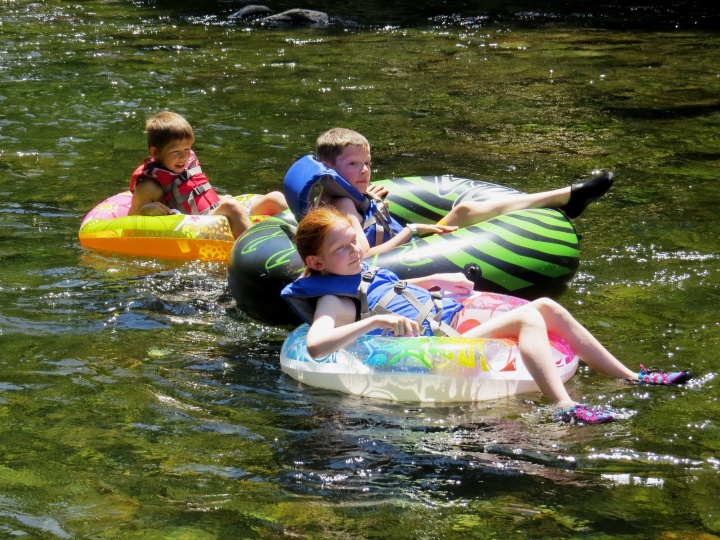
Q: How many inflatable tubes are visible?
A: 3